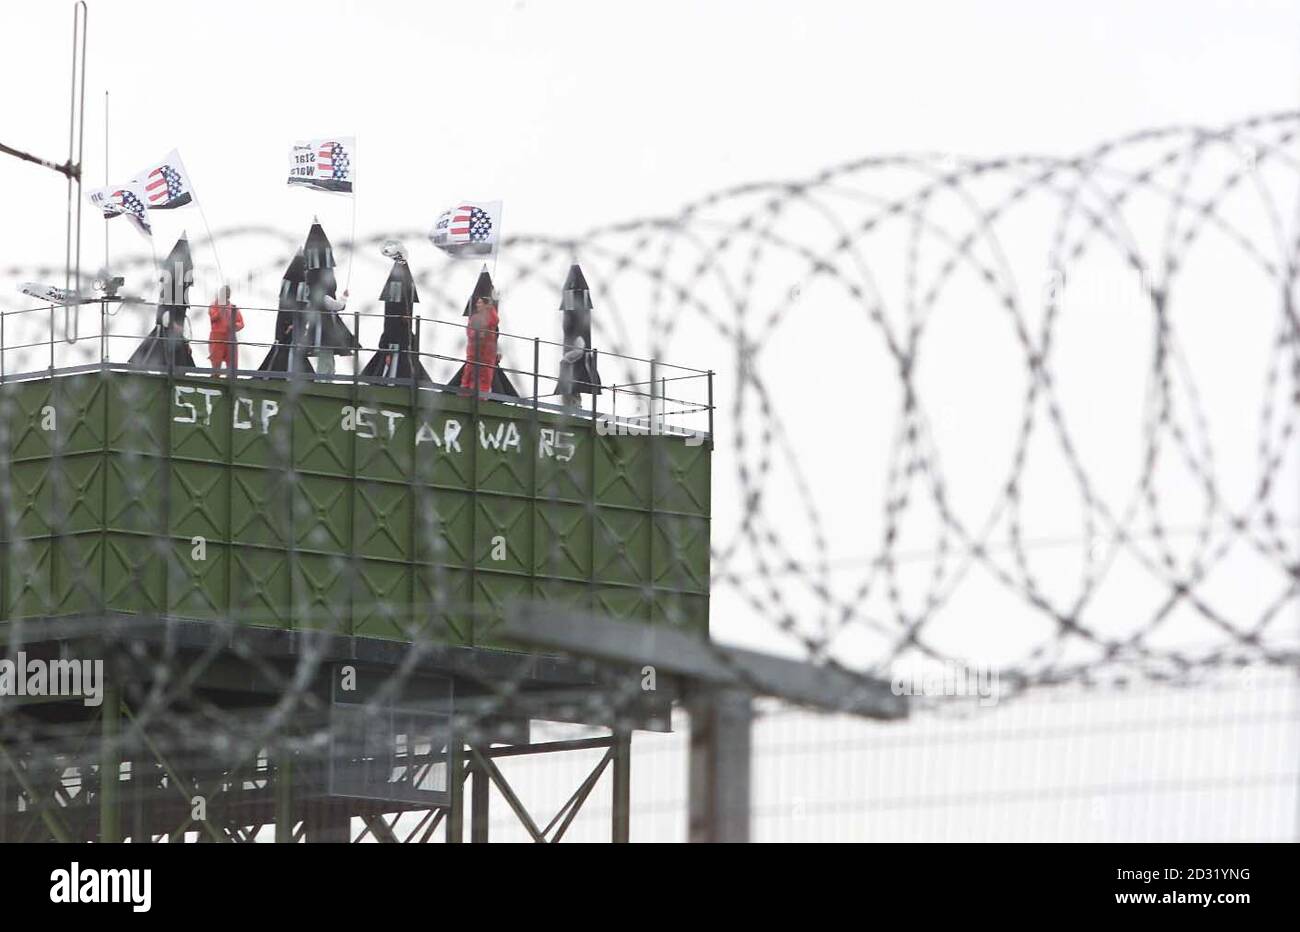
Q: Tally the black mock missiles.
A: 6